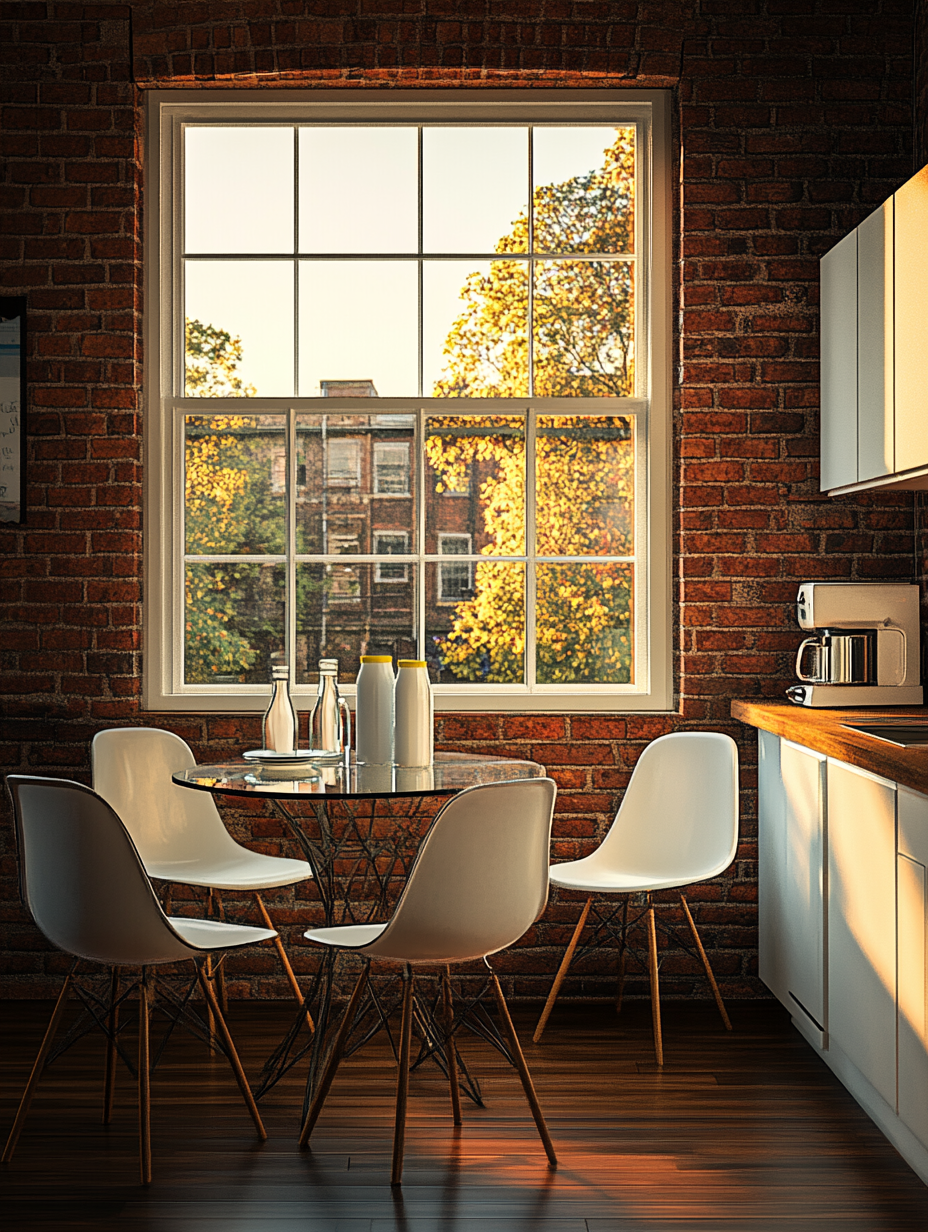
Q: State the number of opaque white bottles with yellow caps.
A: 2